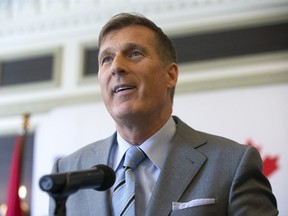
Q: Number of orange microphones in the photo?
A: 0